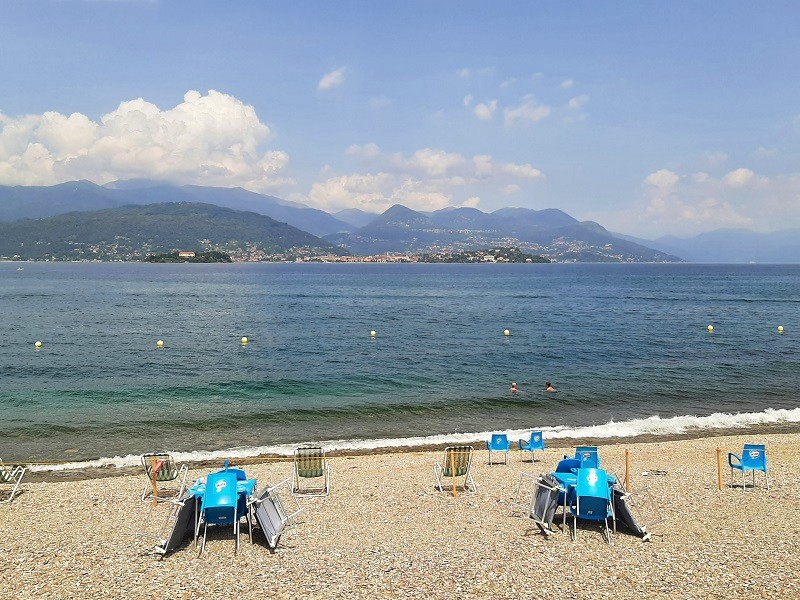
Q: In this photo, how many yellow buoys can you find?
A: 7